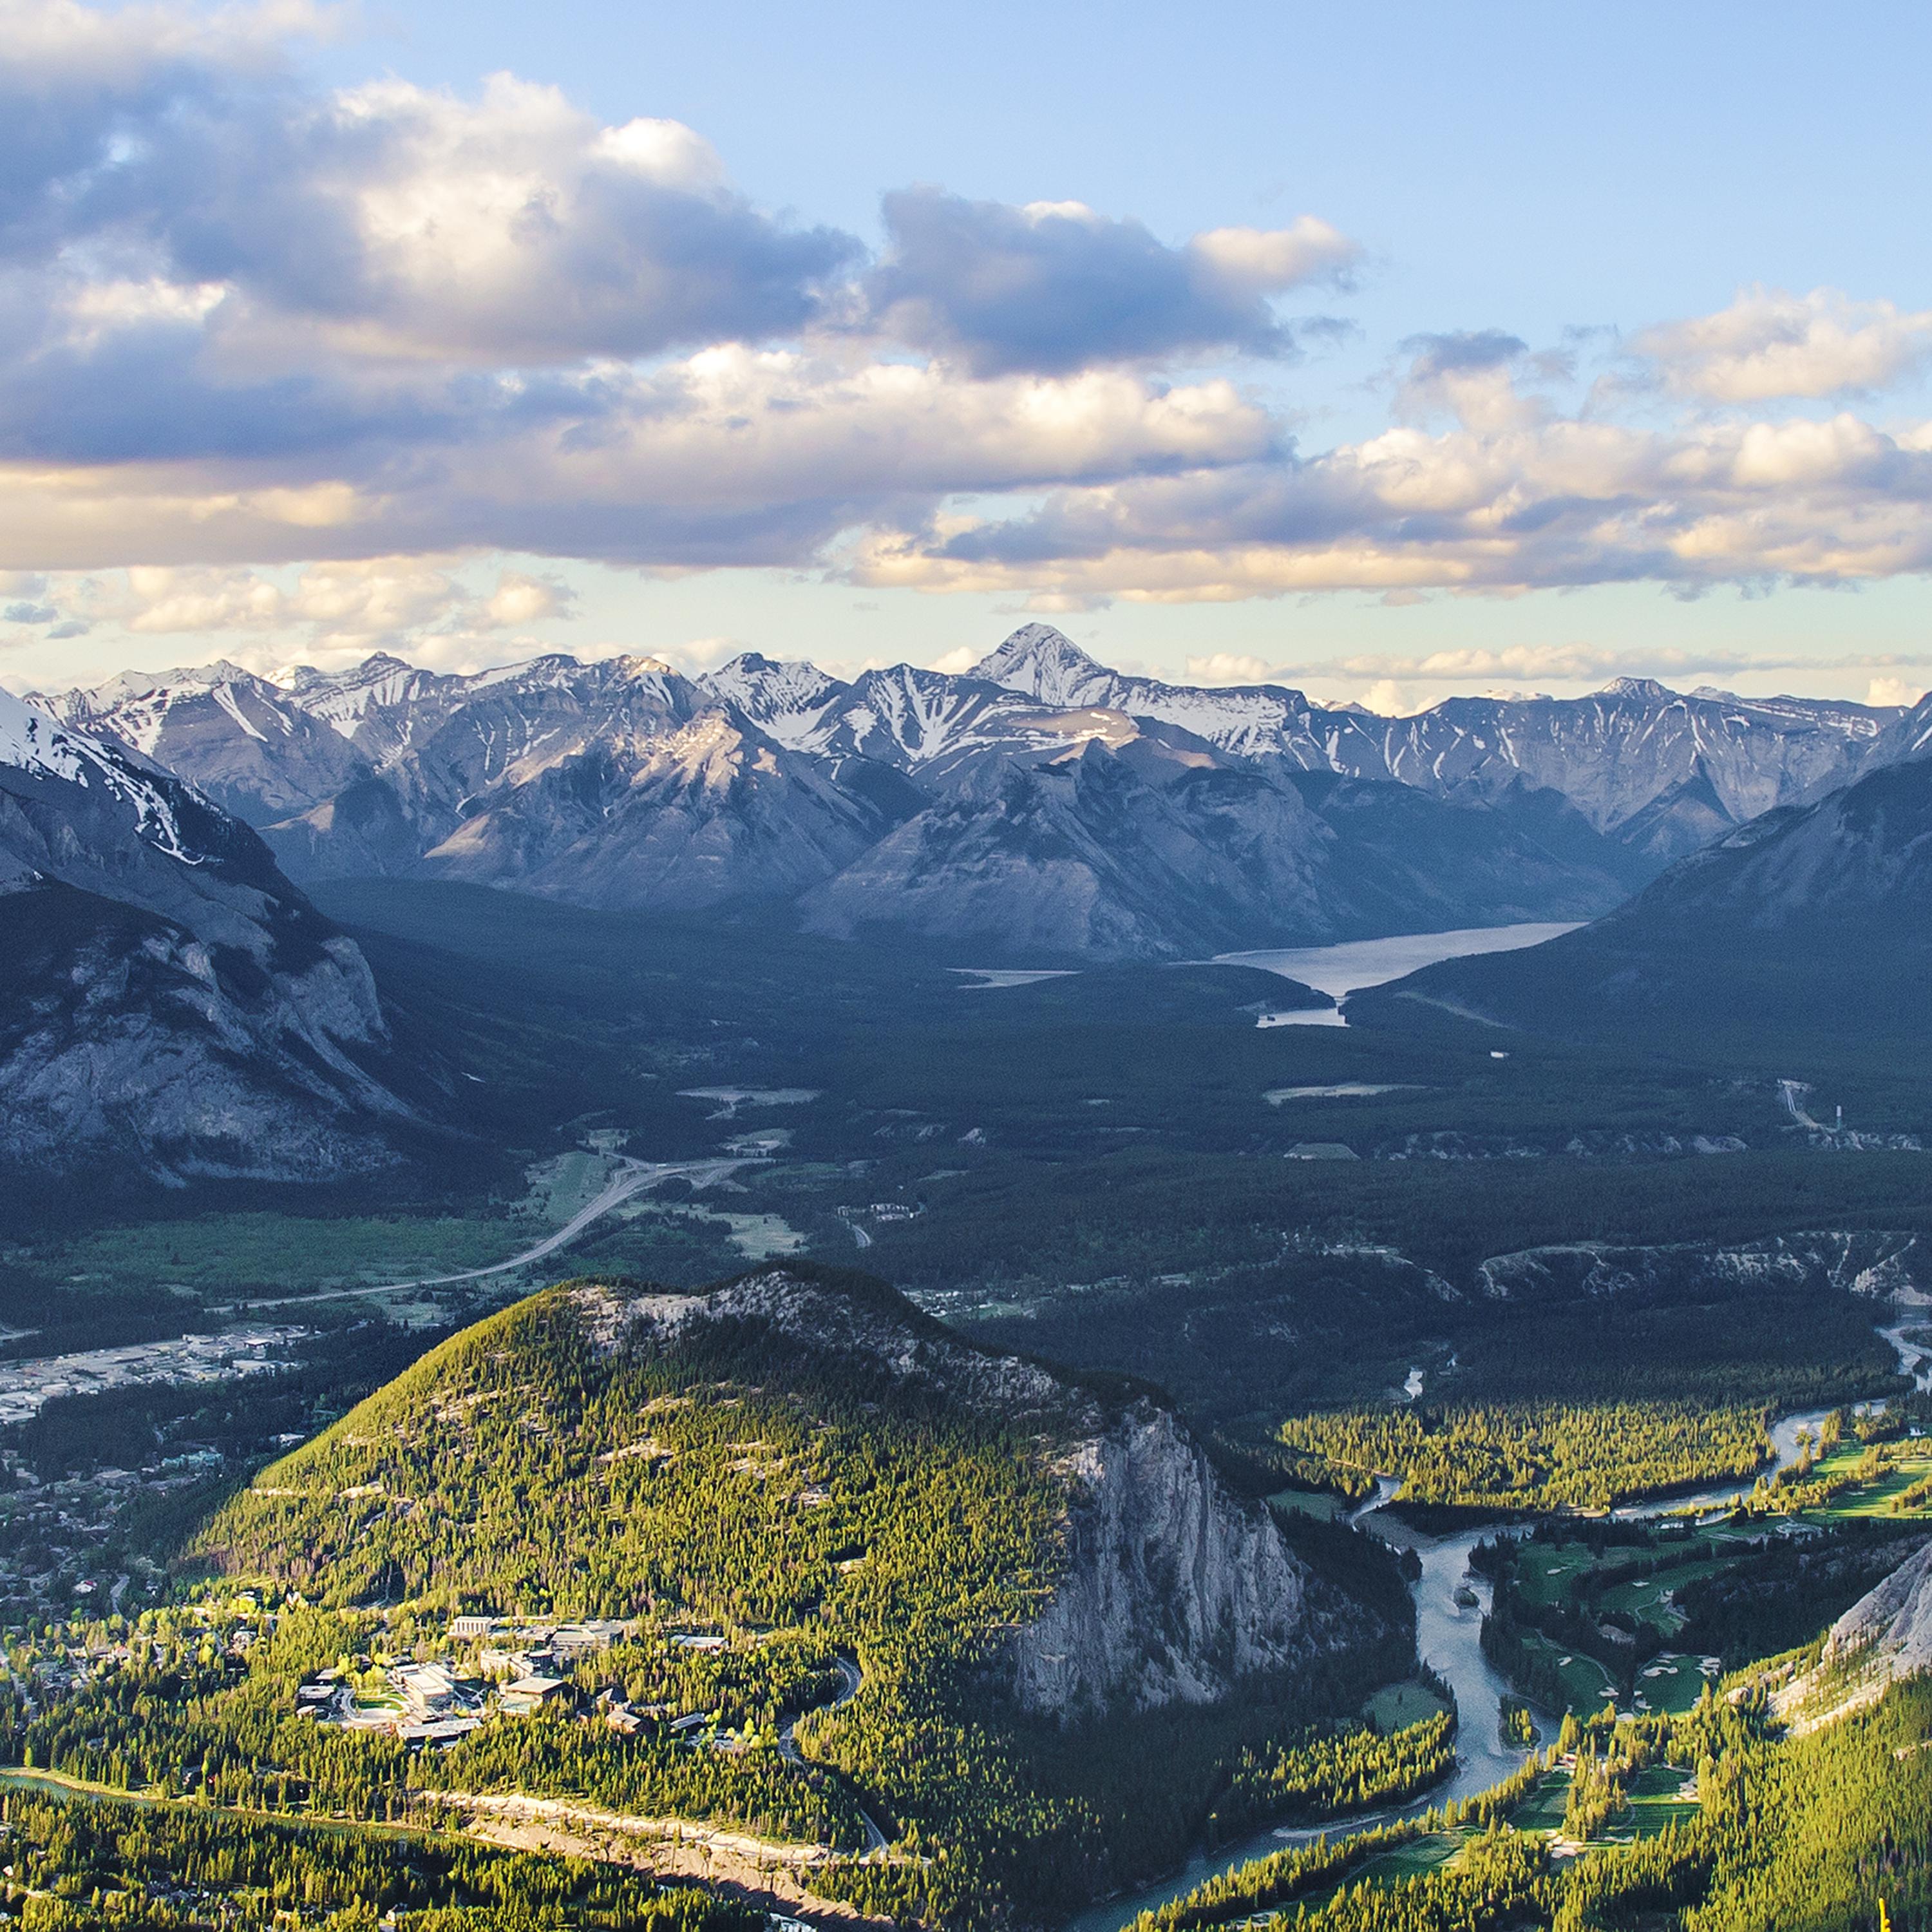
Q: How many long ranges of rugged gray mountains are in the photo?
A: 1